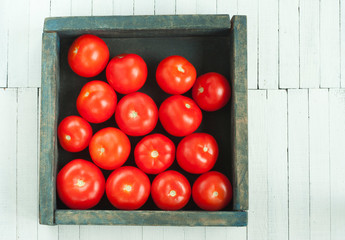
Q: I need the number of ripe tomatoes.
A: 15